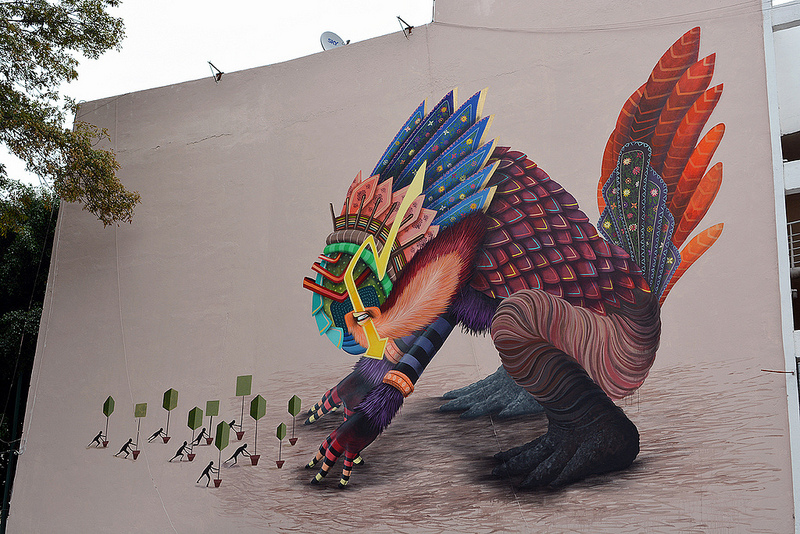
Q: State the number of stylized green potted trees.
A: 10